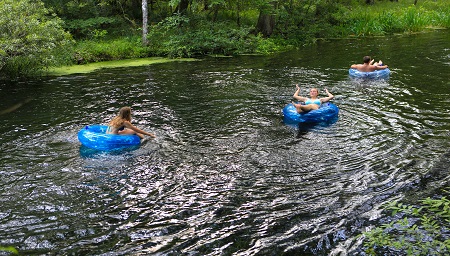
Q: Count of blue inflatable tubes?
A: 3